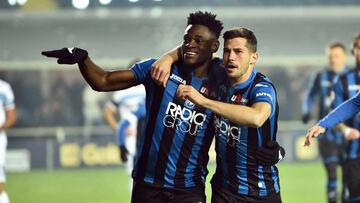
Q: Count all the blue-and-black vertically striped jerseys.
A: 4